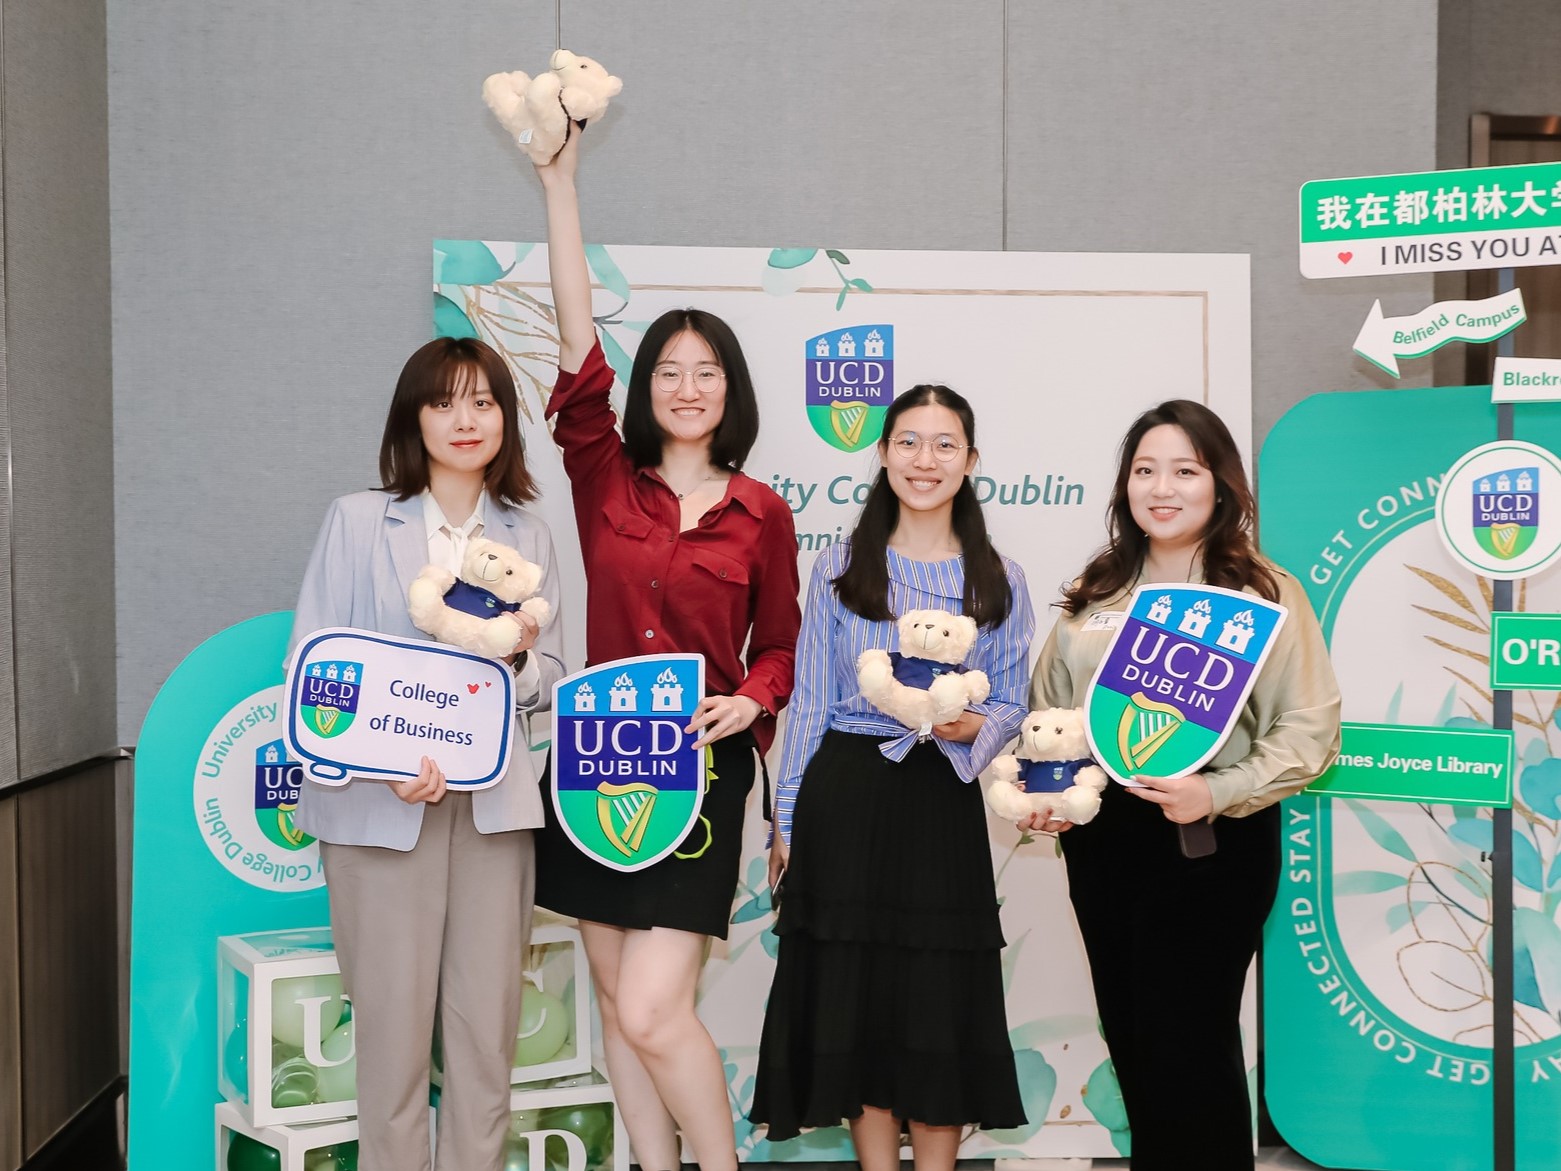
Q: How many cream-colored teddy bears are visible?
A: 4